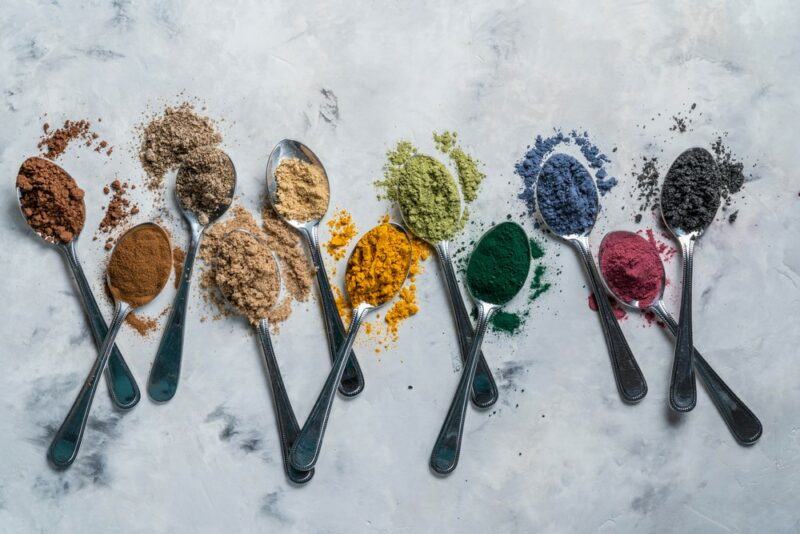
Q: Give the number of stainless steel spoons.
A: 11